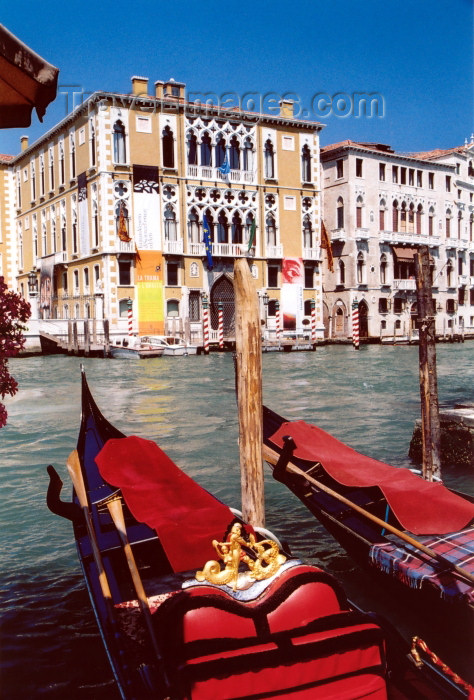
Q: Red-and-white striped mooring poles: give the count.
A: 6